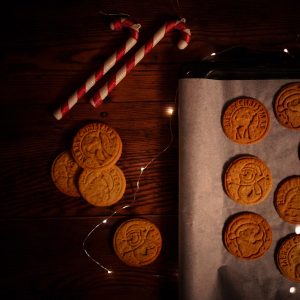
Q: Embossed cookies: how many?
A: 10